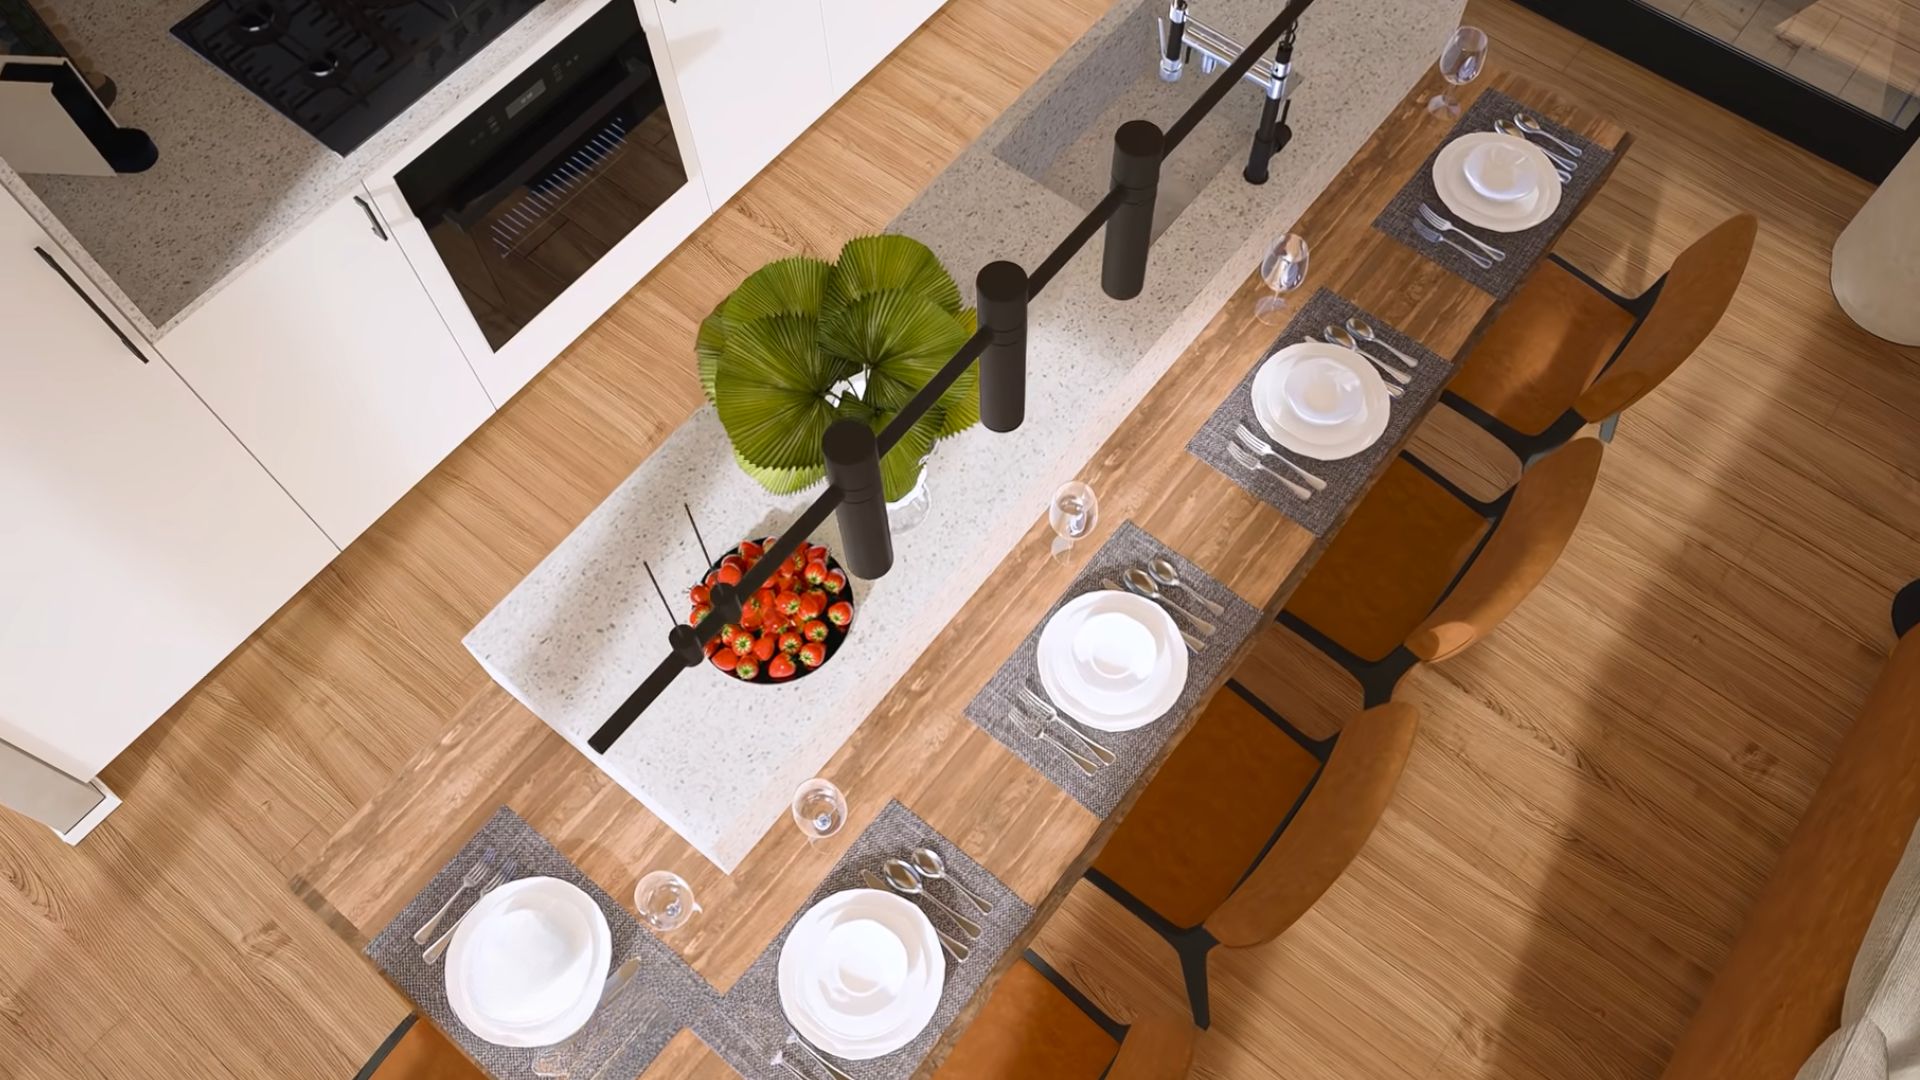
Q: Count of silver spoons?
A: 8